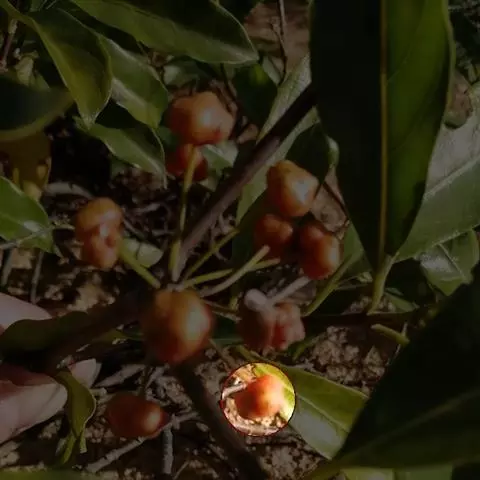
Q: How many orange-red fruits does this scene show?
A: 10